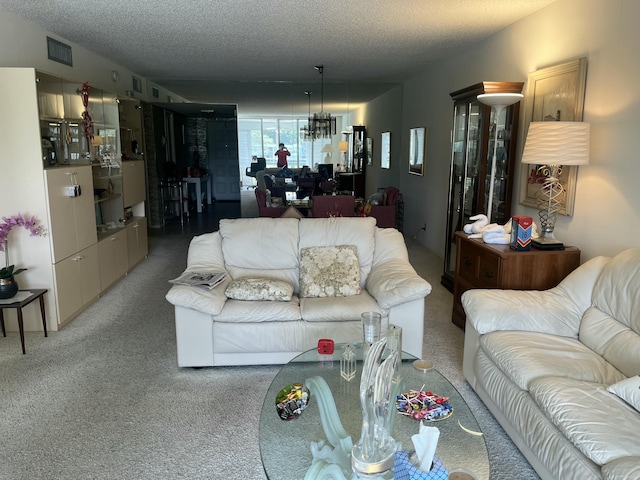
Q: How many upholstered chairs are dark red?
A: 3